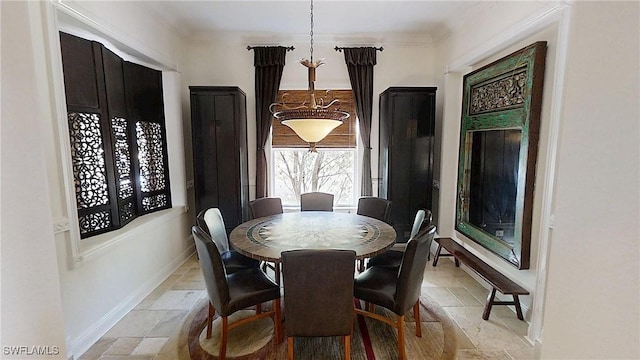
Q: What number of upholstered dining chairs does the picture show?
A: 8